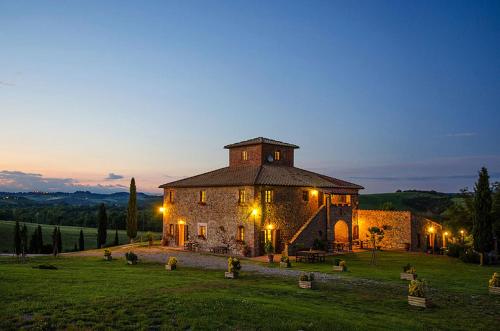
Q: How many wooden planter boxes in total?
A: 10